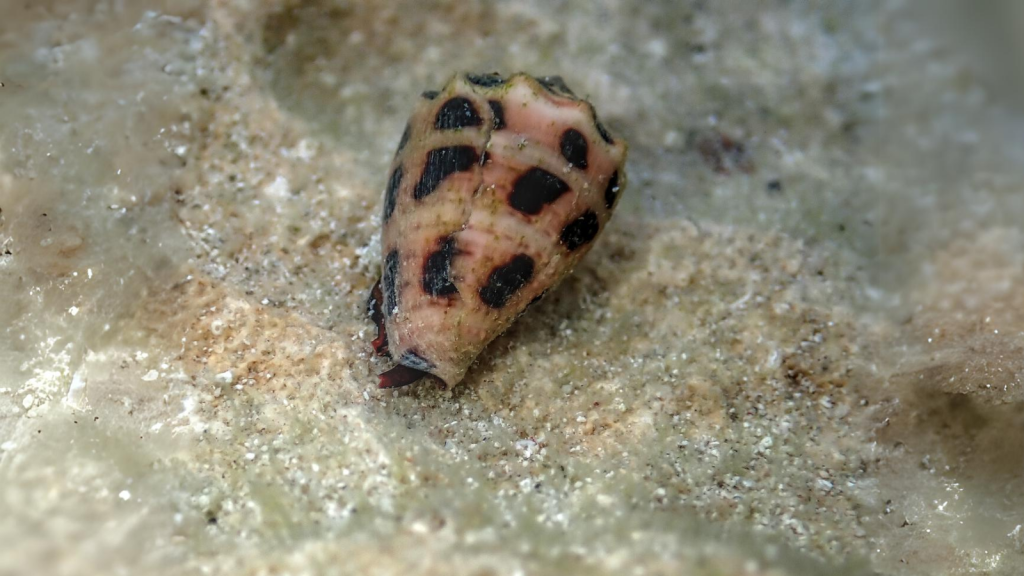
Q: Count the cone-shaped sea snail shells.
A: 1